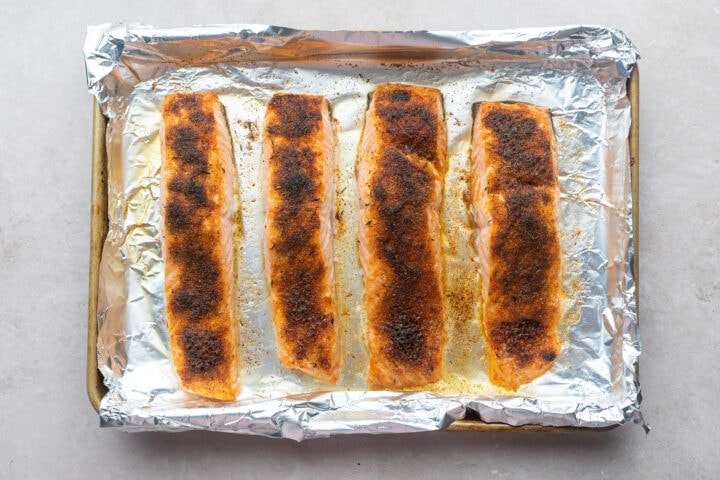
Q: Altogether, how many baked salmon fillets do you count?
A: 4